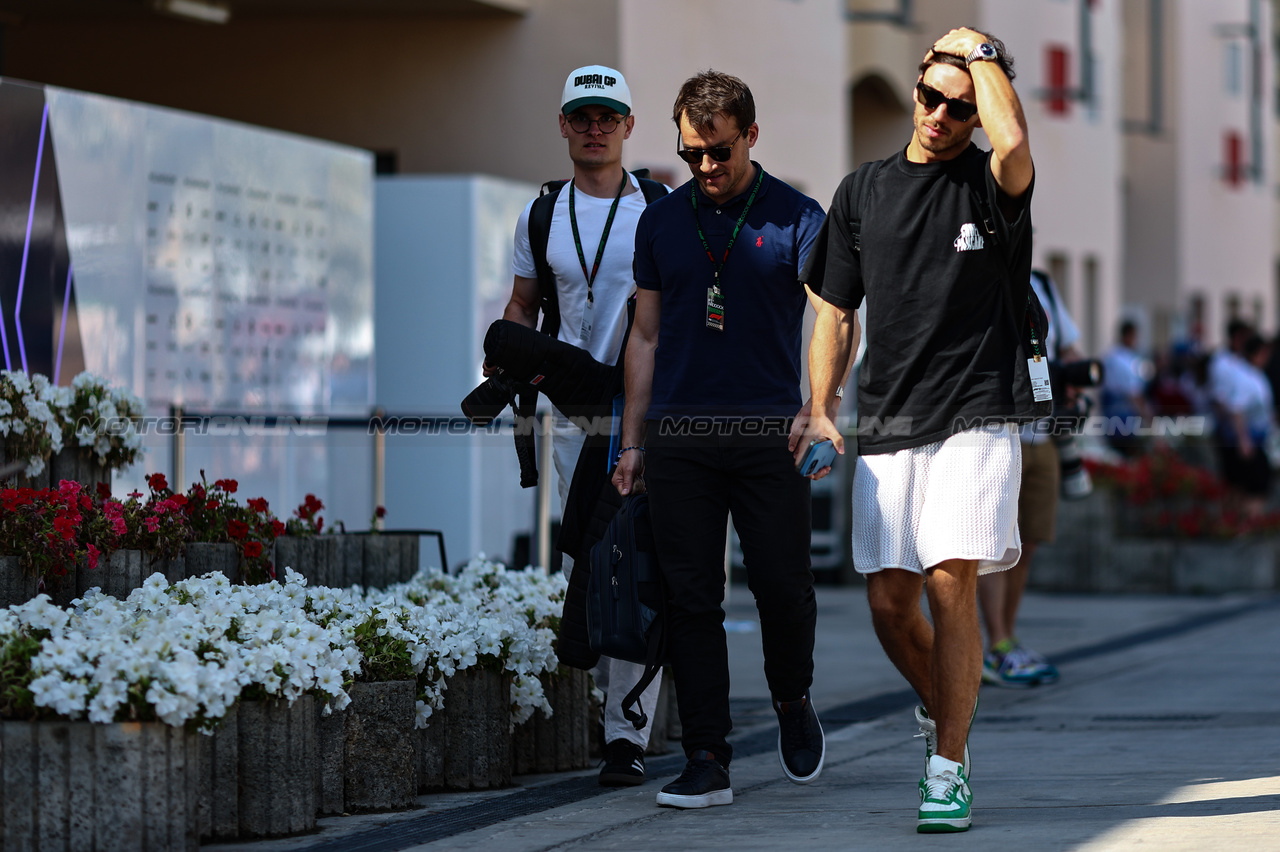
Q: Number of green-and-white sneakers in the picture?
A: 2